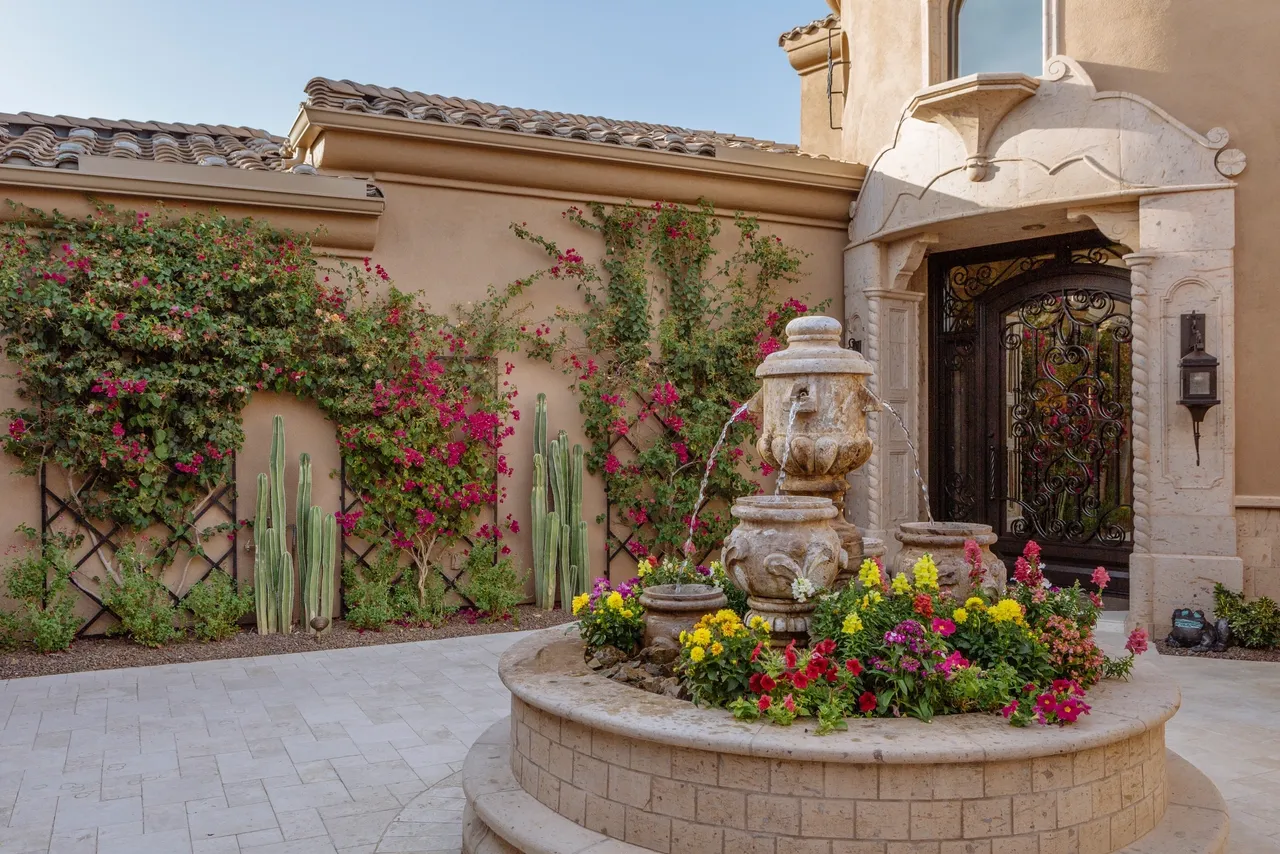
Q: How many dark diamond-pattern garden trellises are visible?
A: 3